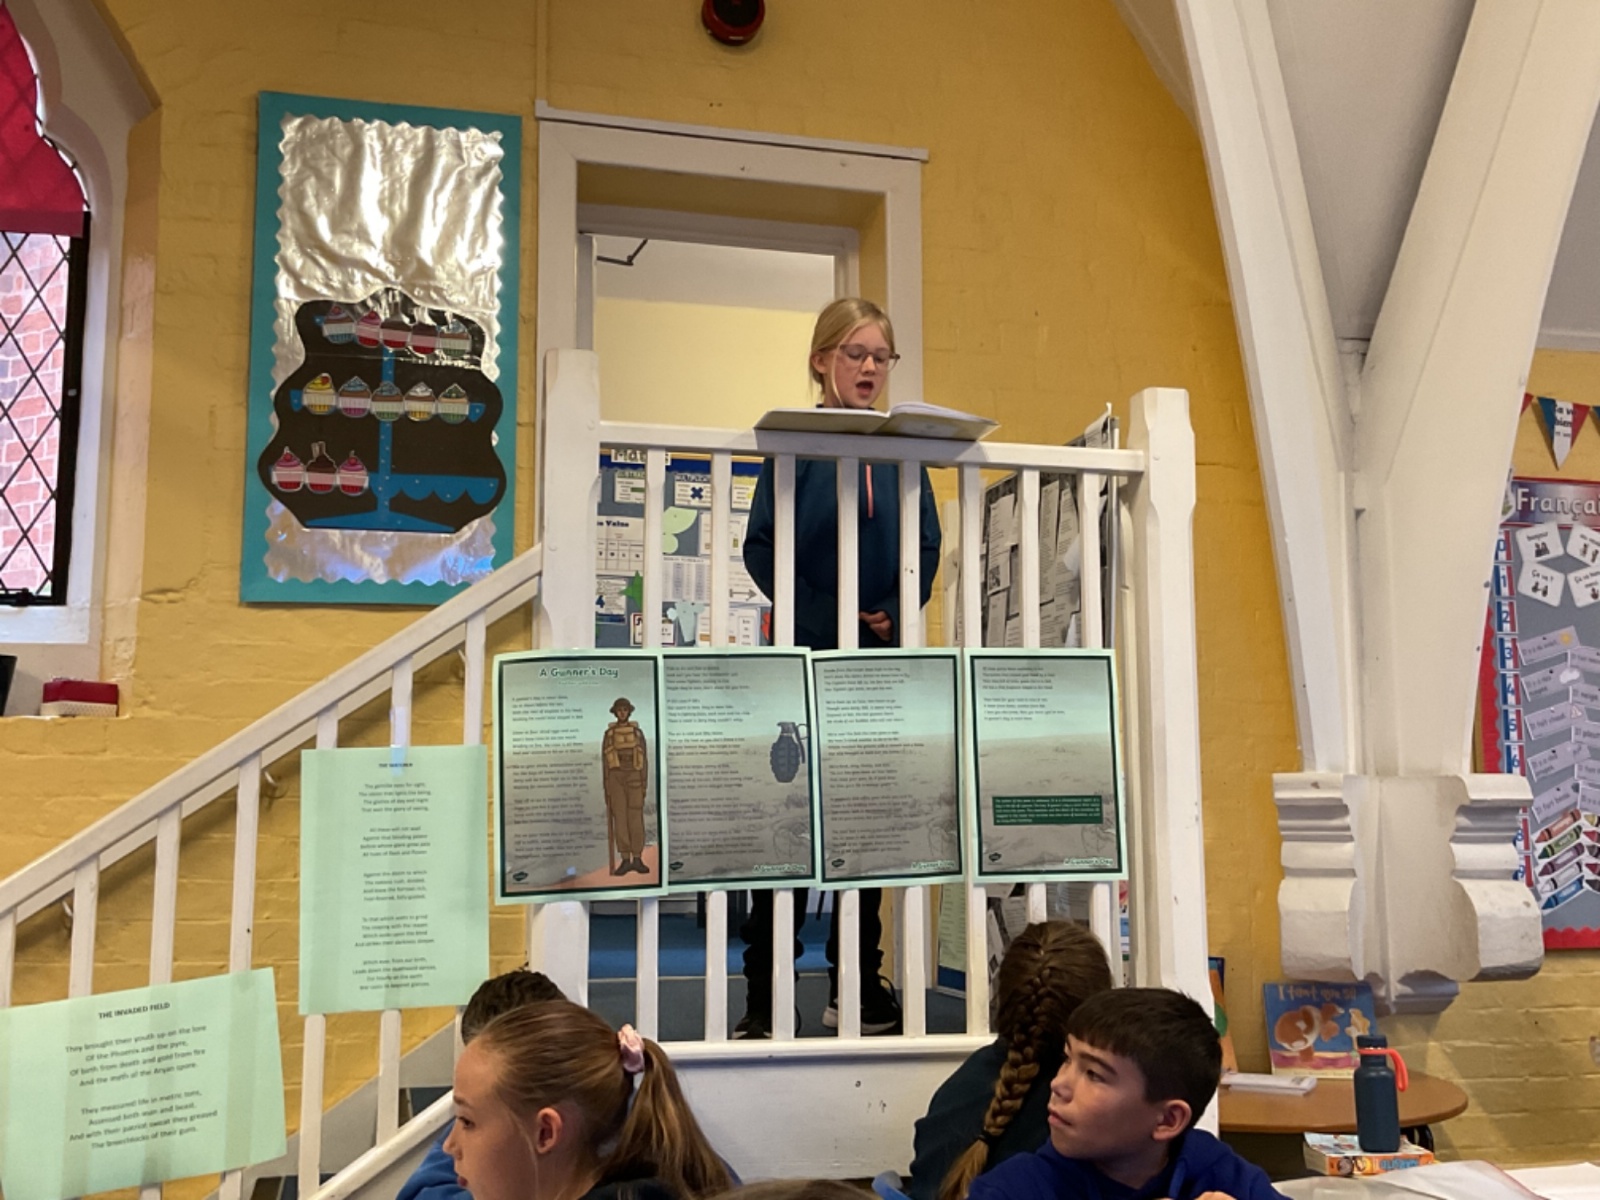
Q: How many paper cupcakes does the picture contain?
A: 13